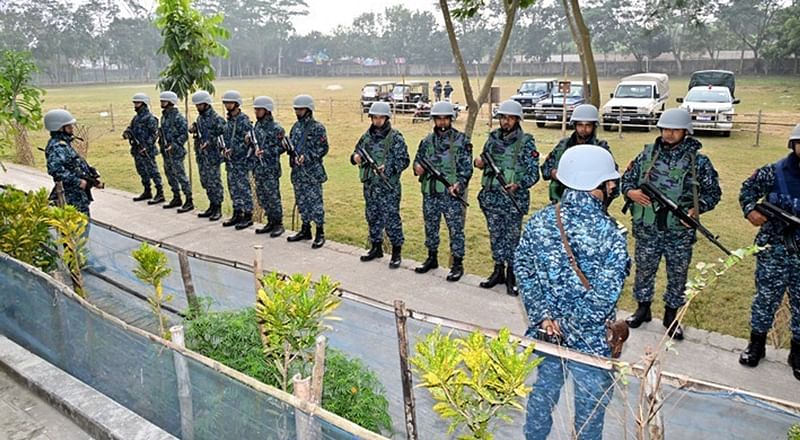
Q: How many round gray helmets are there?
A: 14